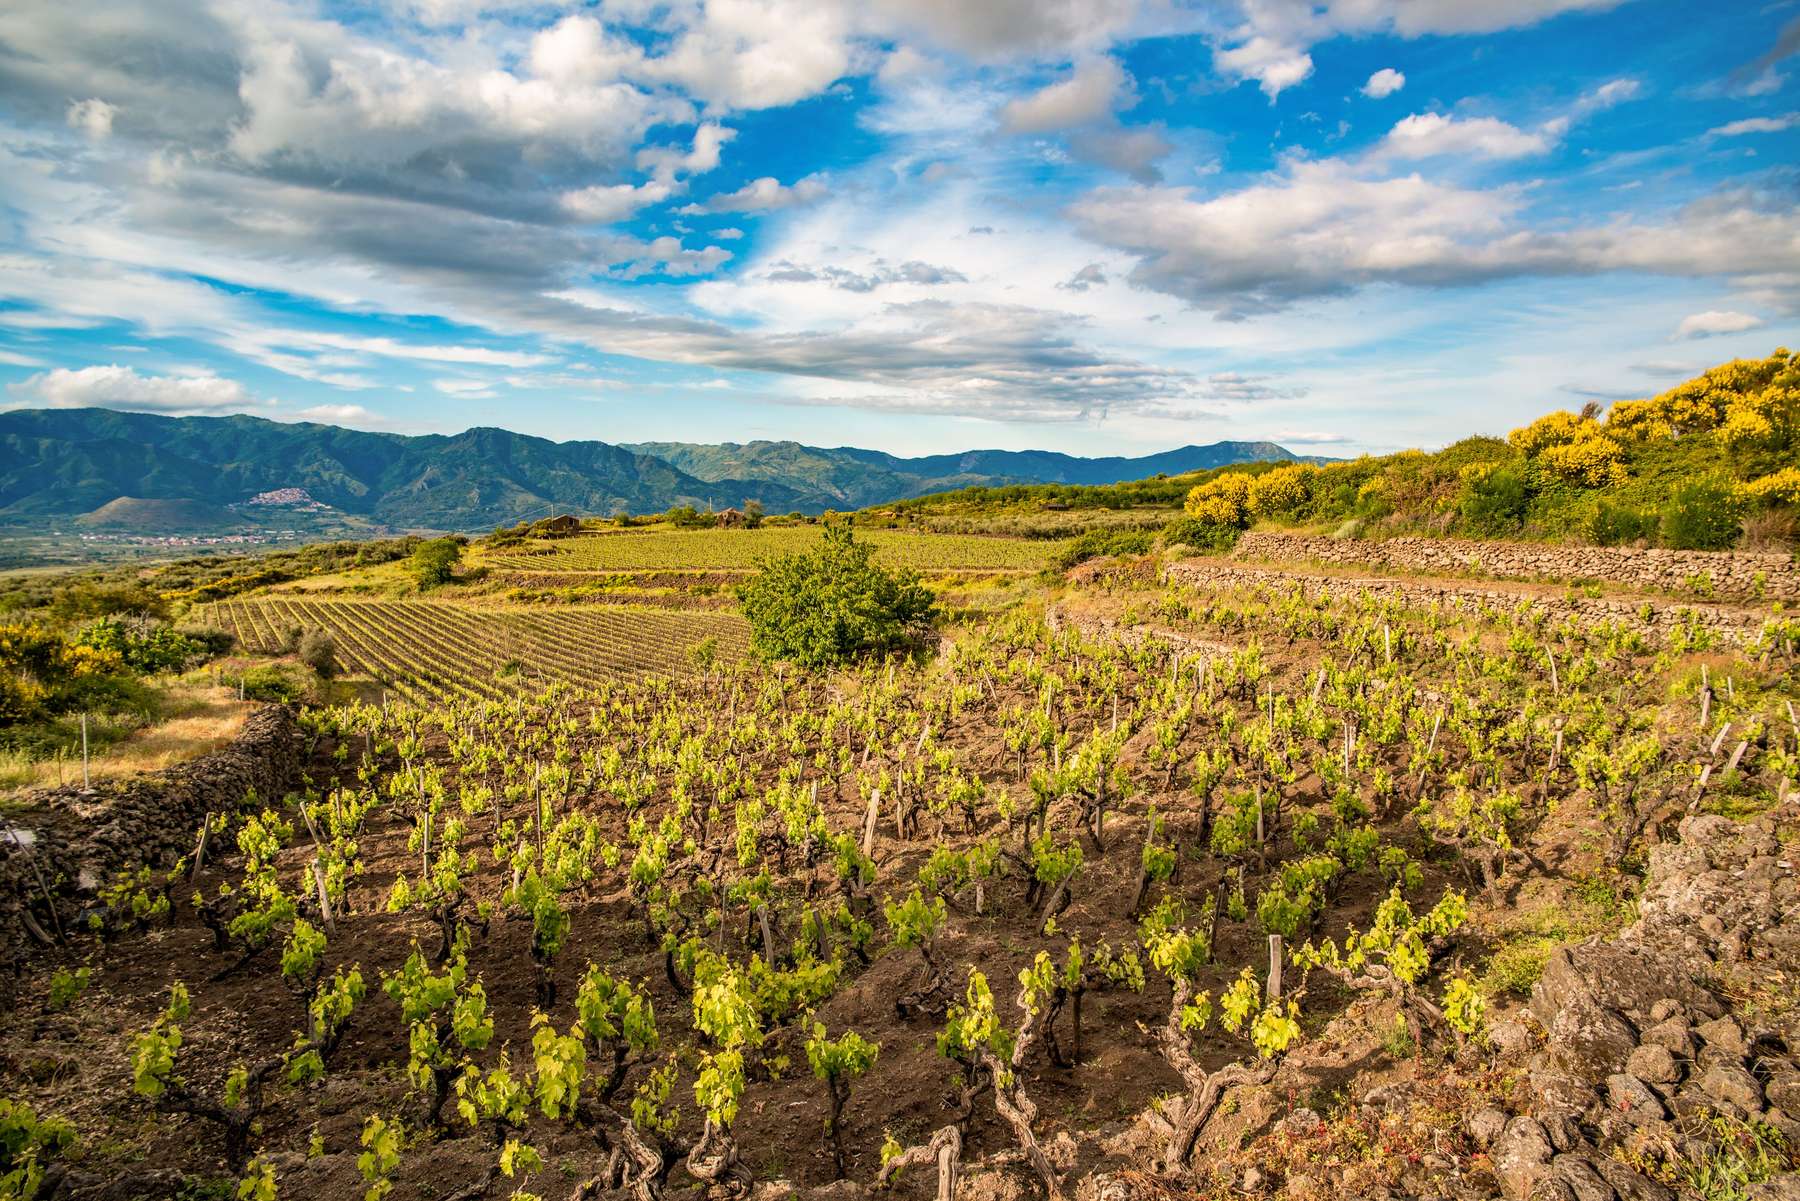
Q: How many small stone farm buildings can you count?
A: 2